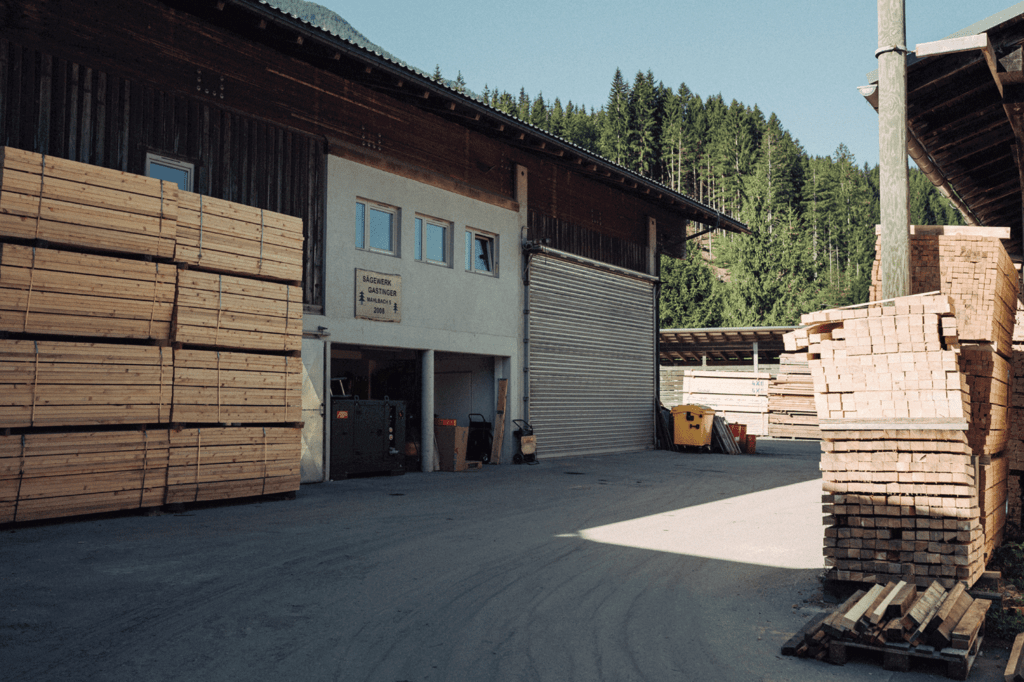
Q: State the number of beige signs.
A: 1